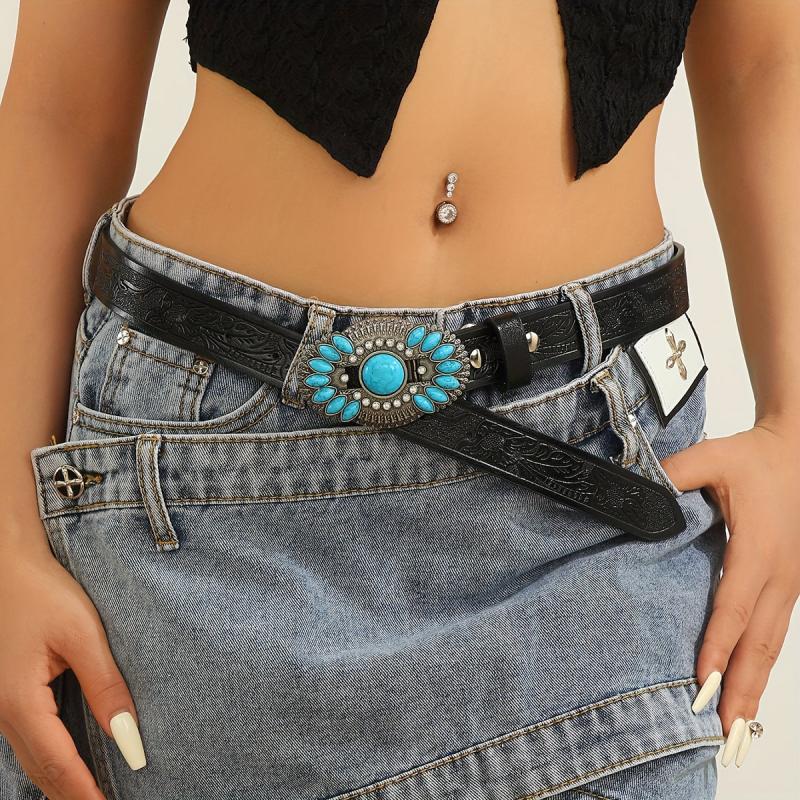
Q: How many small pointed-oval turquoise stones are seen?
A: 14